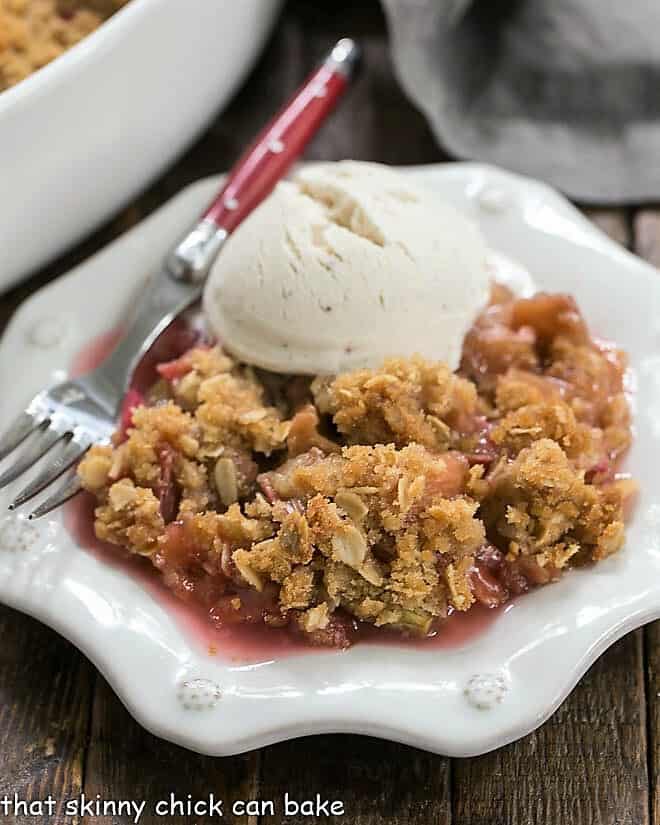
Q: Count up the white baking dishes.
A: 1